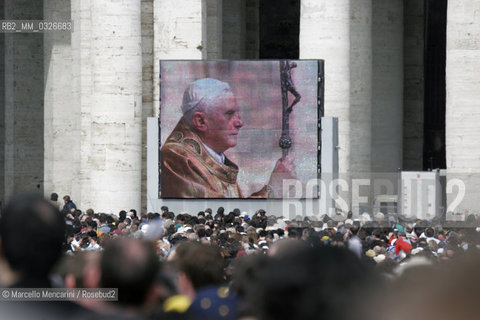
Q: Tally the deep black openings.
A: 2